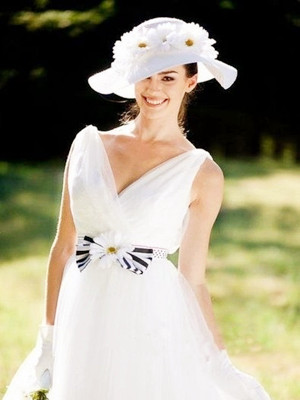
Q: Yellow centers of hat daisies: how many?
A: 2